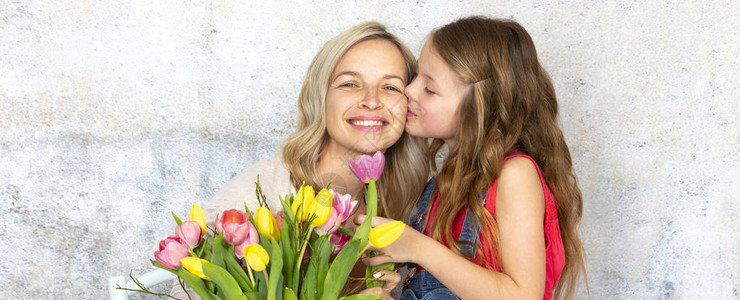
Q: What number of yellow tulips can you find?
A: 7